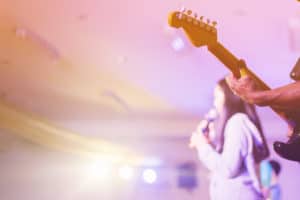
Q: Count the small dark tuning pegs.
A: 6